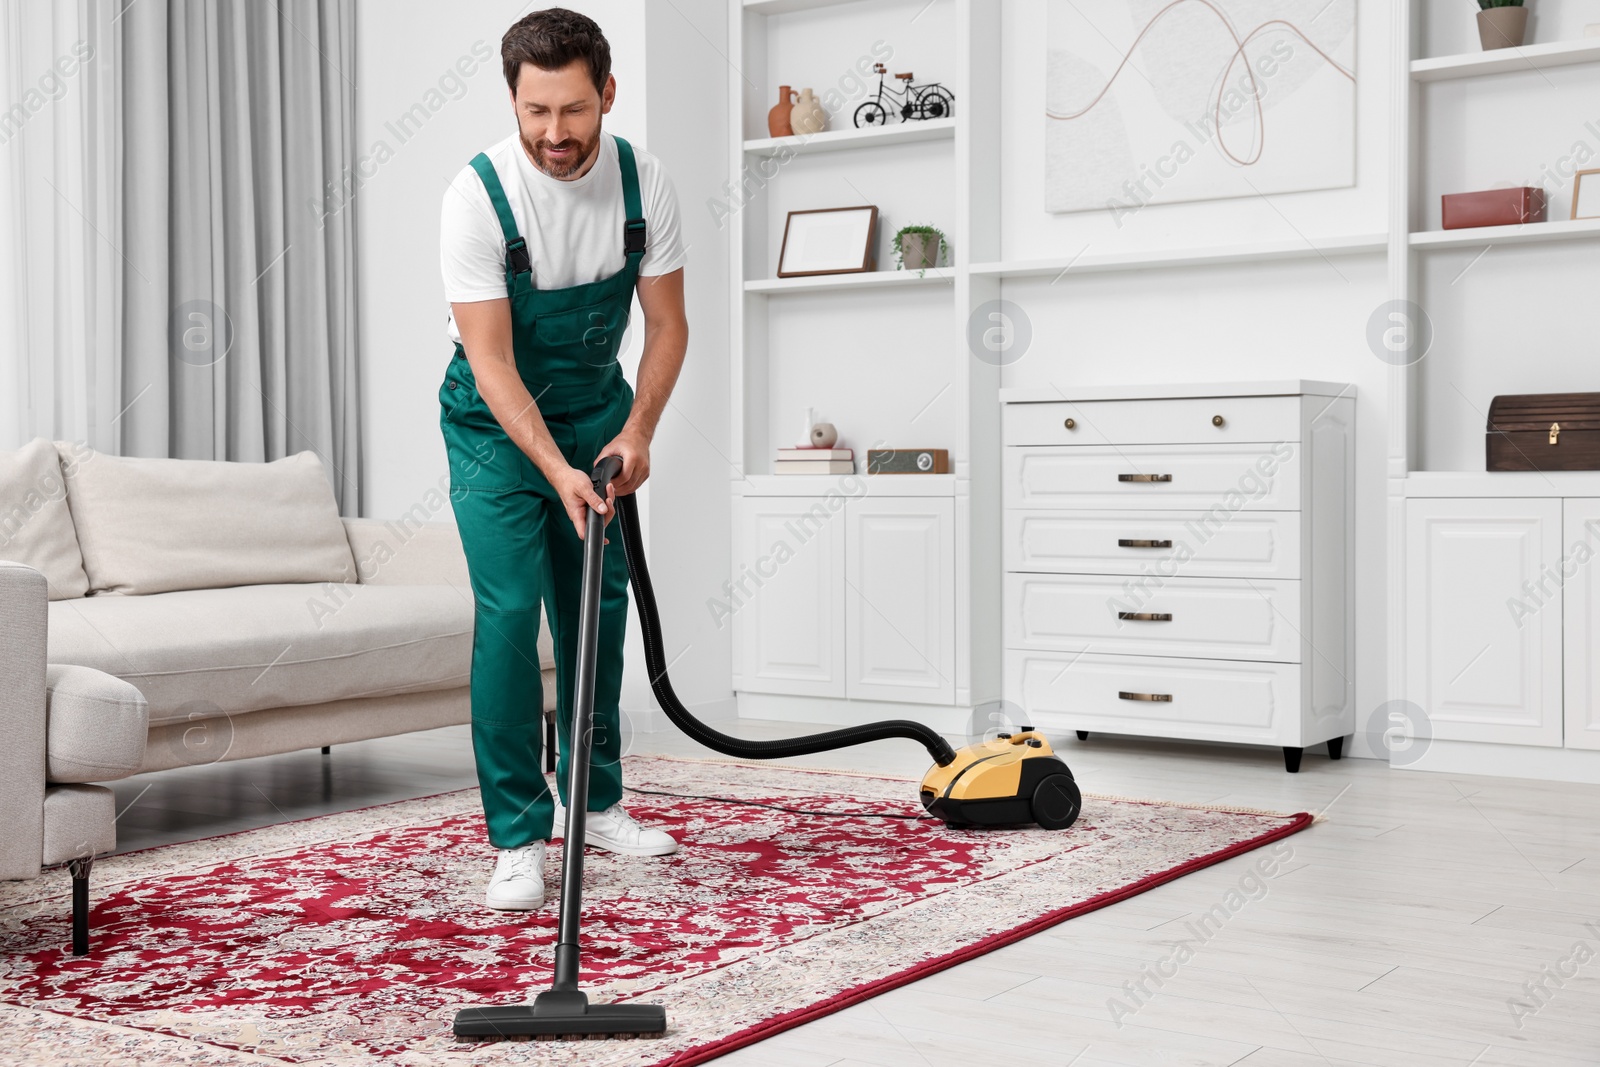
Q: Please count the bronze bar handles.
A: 4